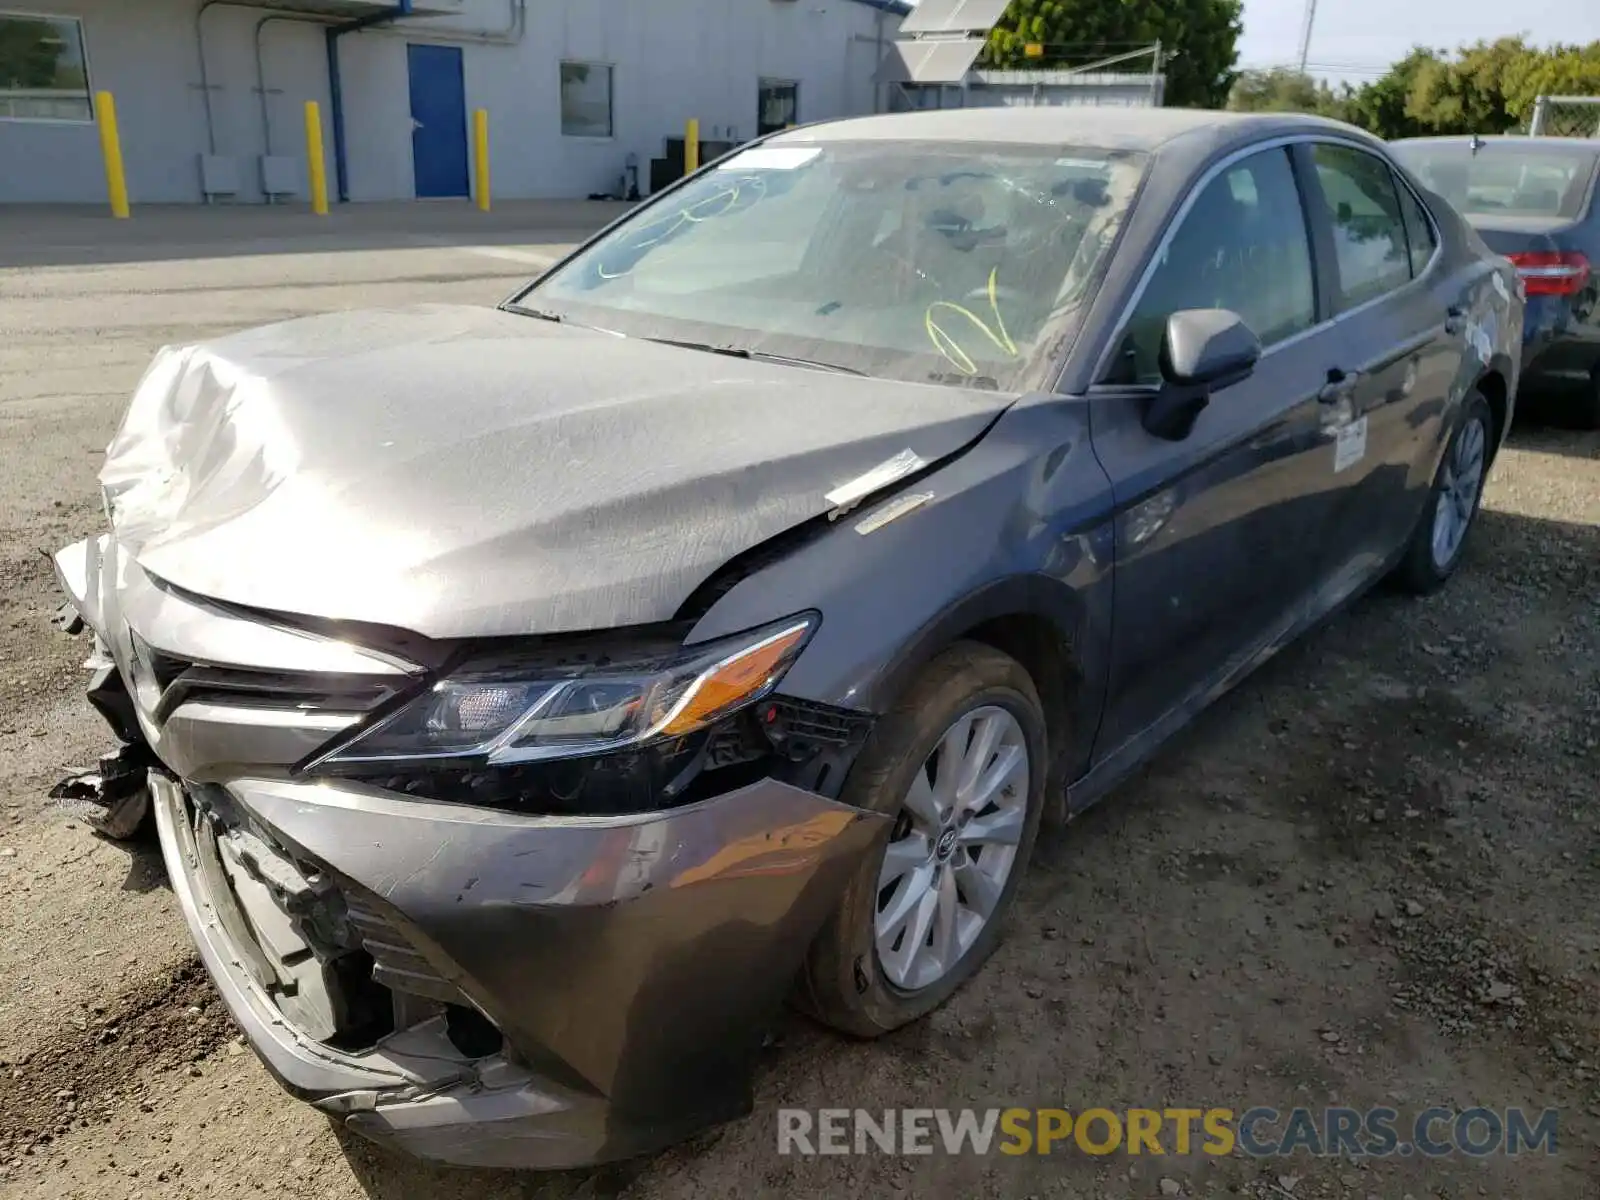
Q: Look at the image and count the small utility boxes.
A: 2